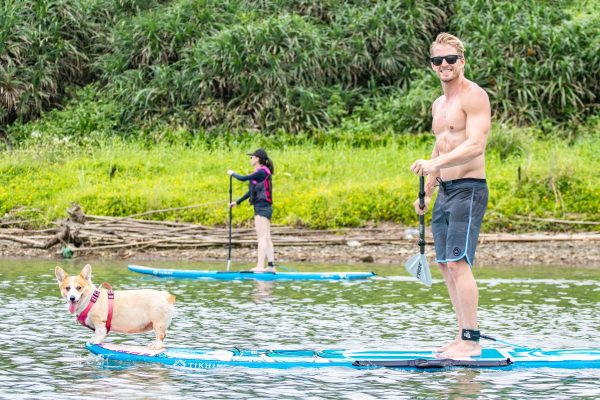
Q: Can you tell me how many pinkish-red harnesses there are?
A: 1